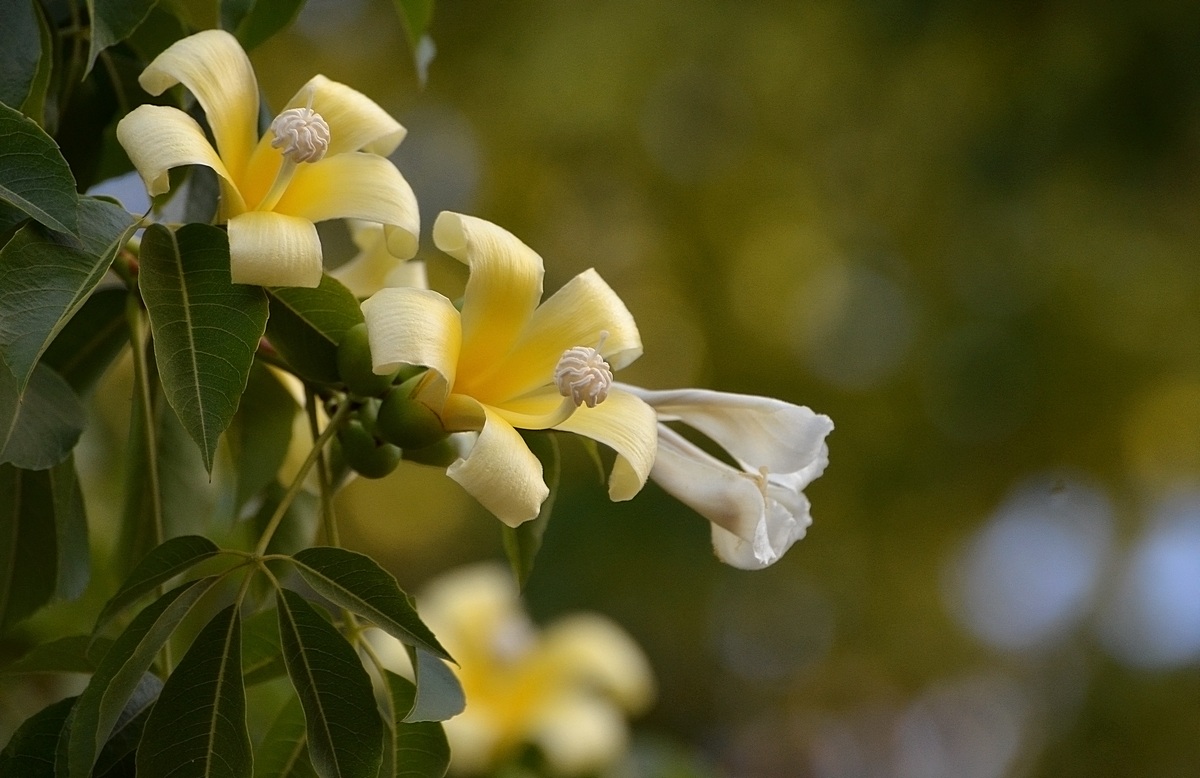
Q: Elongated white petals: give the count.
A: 2